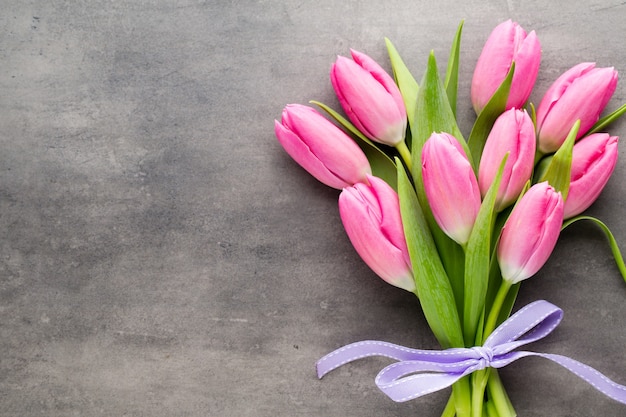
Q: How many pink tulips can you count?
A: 9